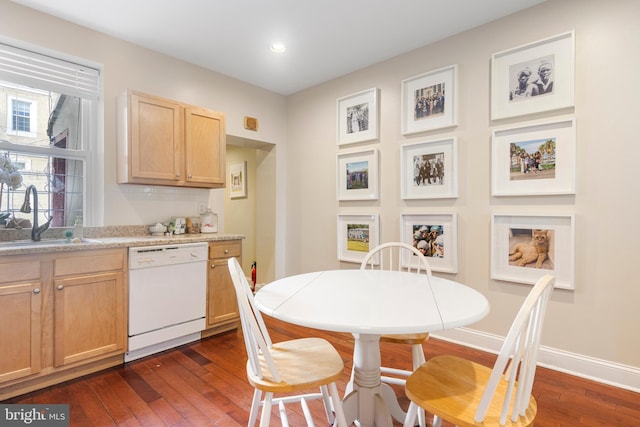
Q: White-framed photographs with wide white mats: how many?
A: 9